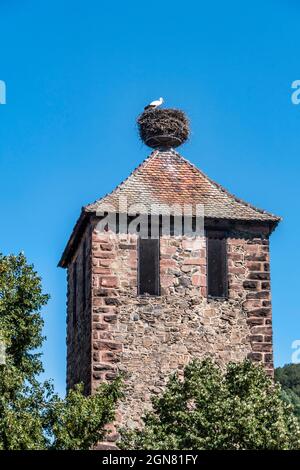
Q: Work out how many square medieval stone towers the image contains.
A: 1